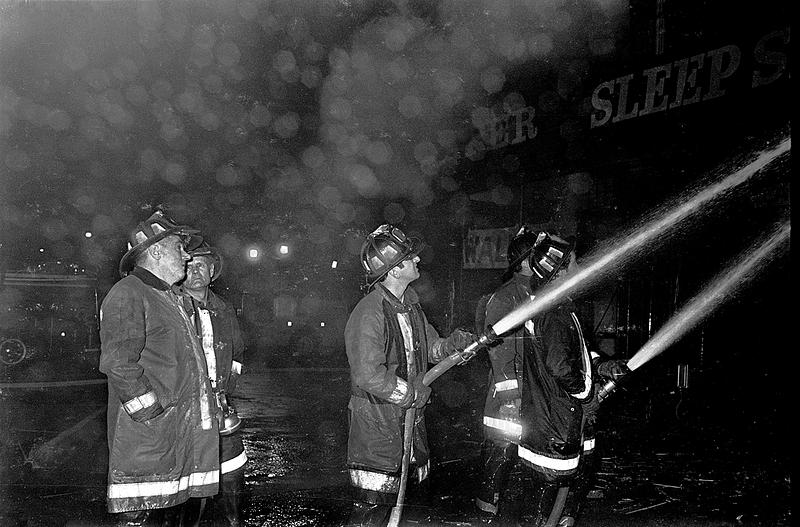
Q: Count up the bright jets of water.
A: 2